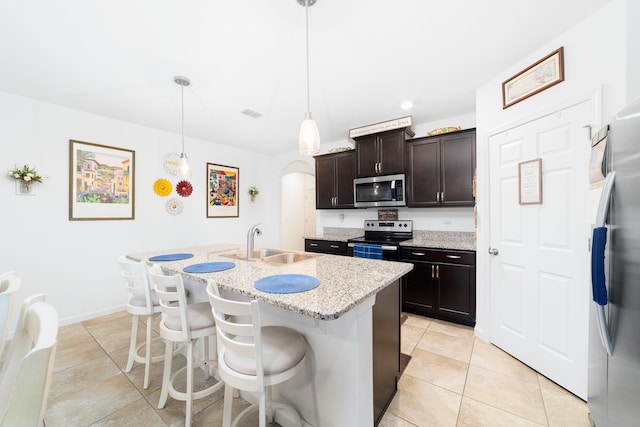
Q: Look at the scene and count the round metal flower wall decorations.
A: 3